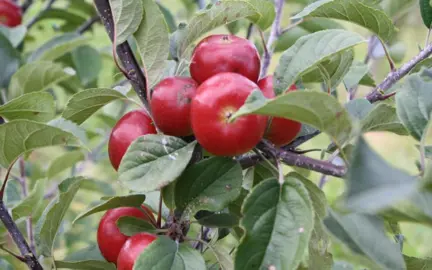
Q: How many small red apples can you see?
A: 8